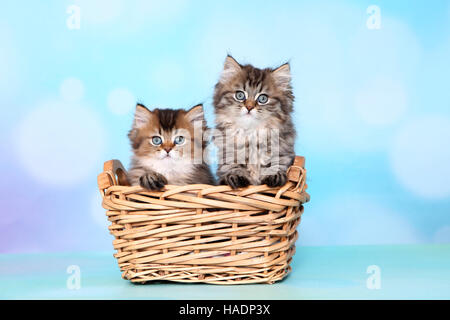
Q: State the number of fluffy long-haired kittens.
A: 2